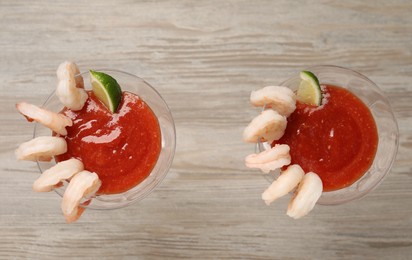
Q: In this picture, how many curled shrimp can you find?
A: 10